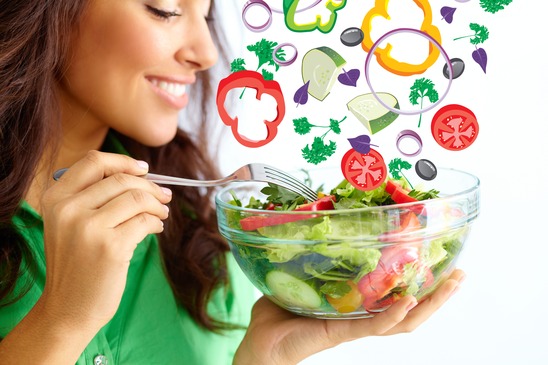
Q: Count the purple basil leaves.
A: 5